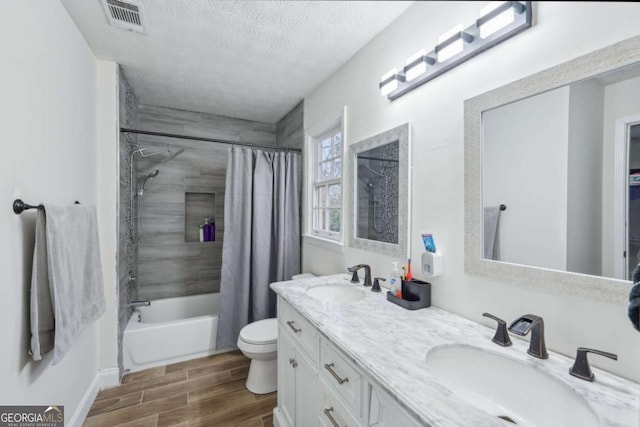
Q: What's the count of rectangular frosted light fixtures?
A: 4